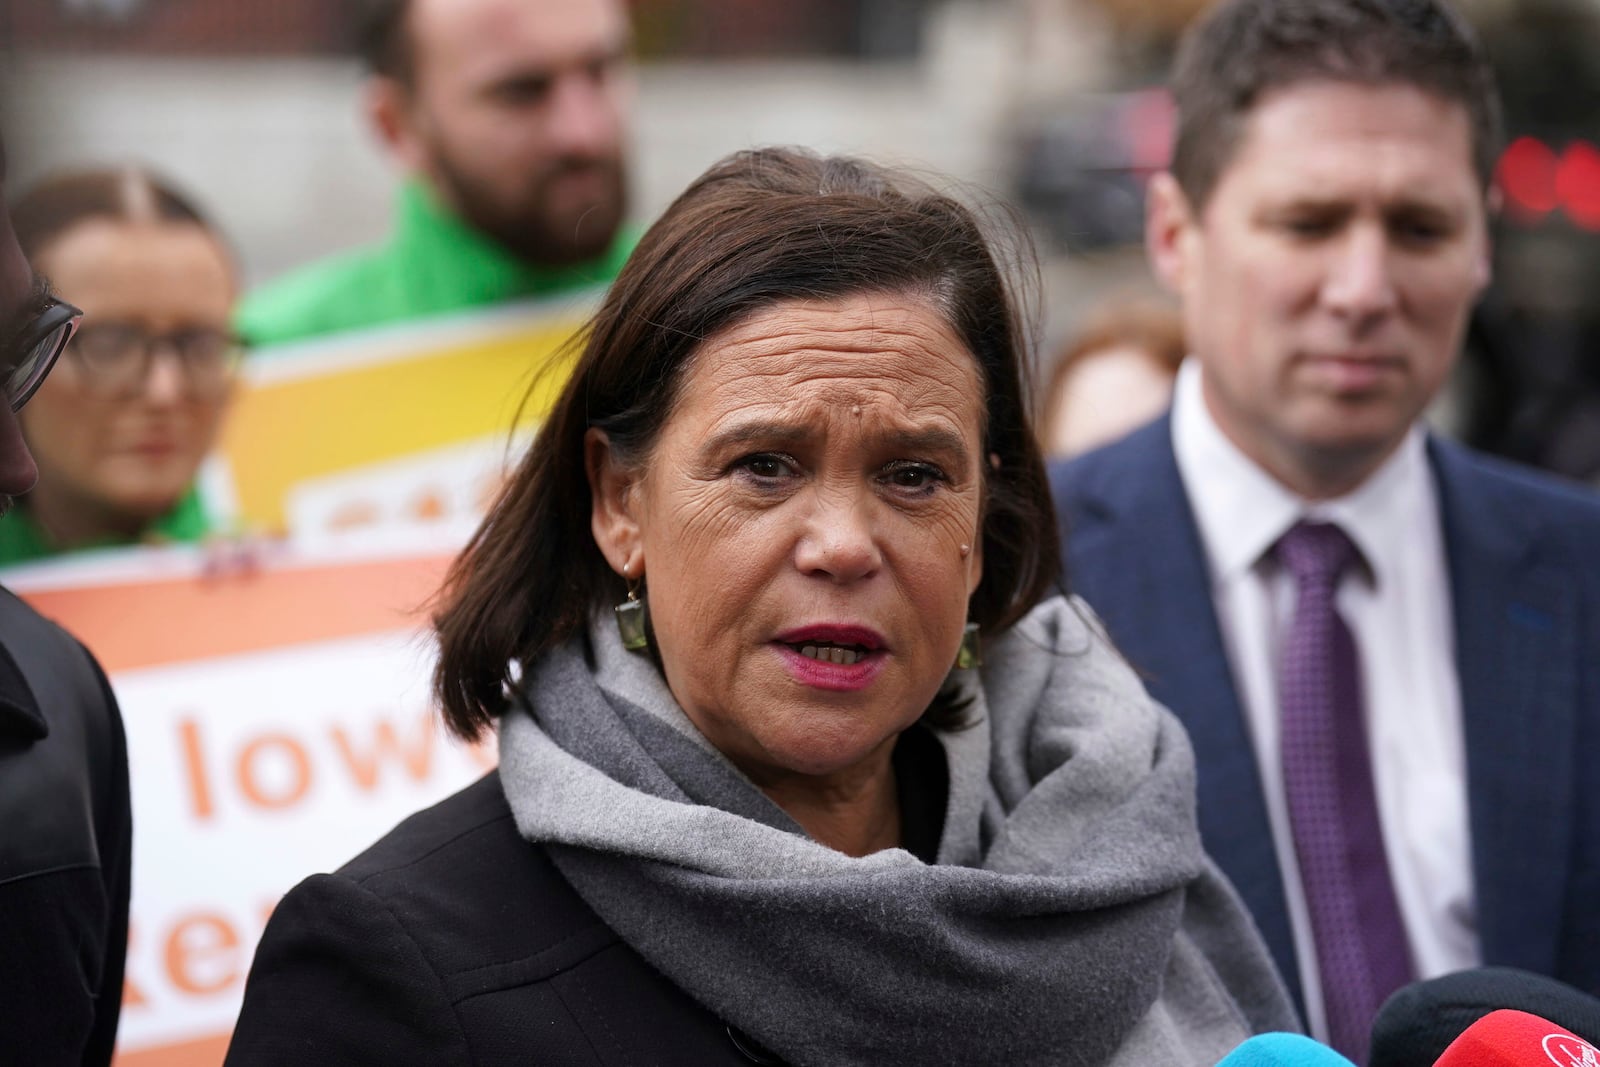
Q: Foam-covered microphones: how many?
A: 3